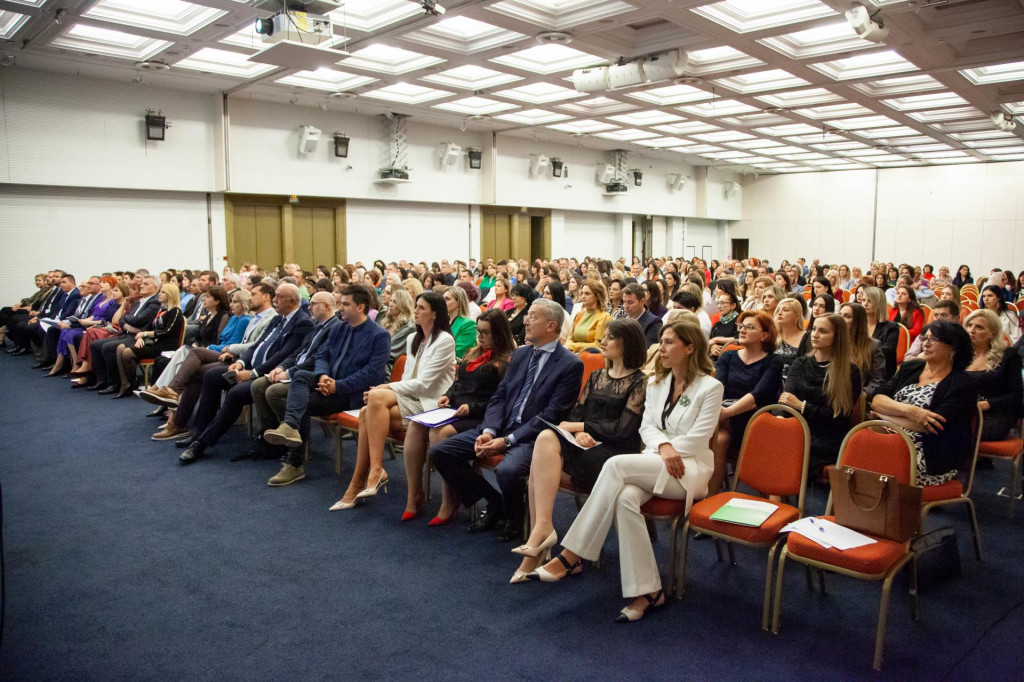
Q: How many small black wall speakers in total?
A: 5